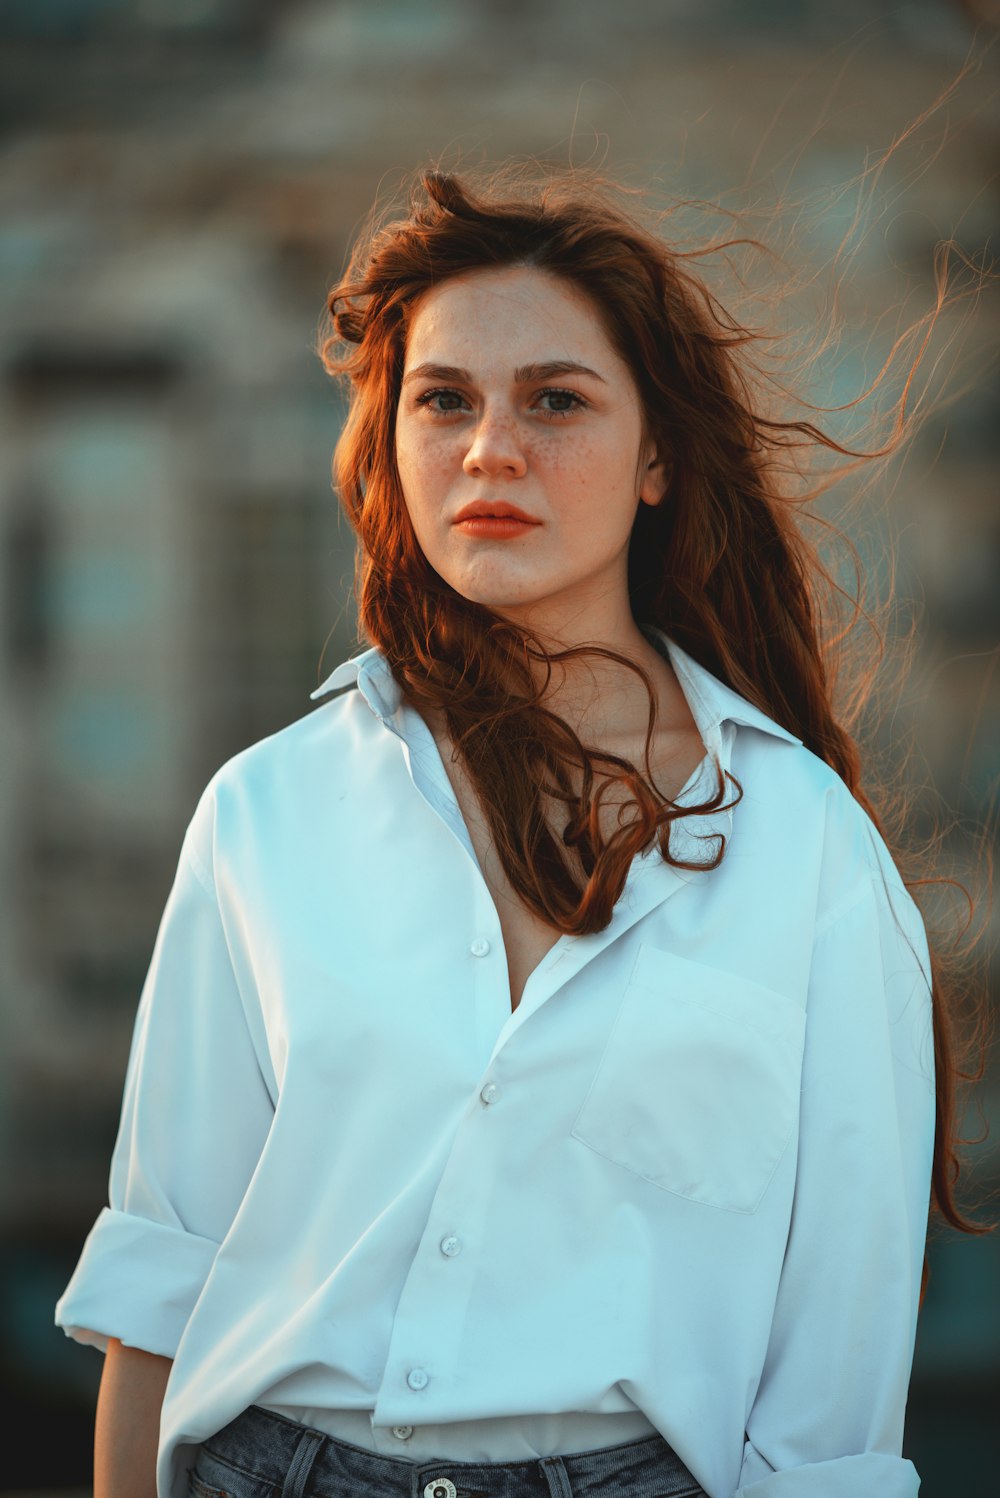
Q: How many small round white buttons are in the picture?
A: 5